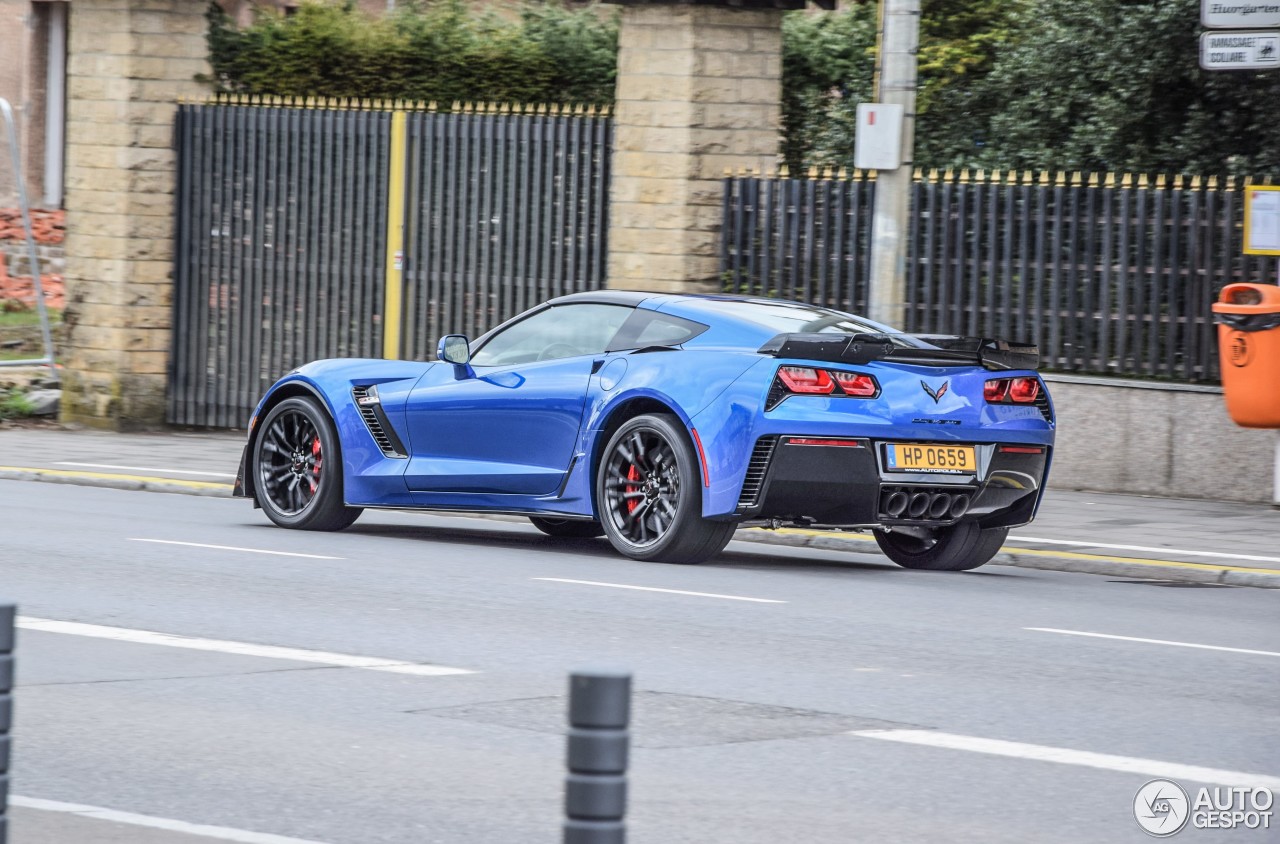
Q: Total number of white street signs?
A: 2